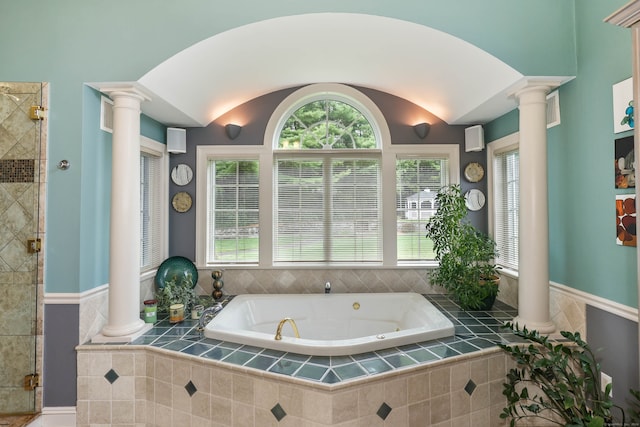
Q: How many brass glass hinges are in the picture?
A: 3